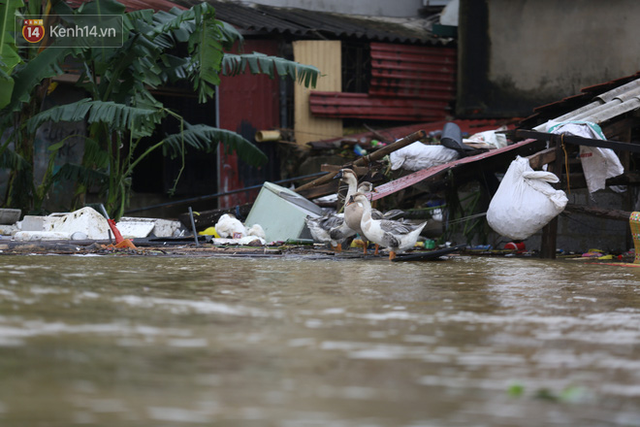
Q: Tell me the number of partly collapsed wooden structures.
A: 1